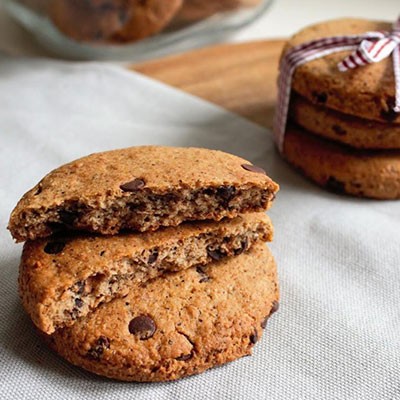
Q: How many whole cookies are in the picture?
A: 4